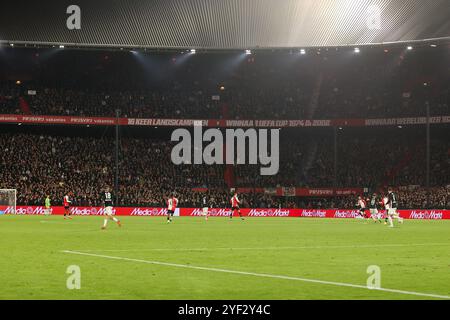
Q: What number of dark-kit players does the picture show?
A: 4